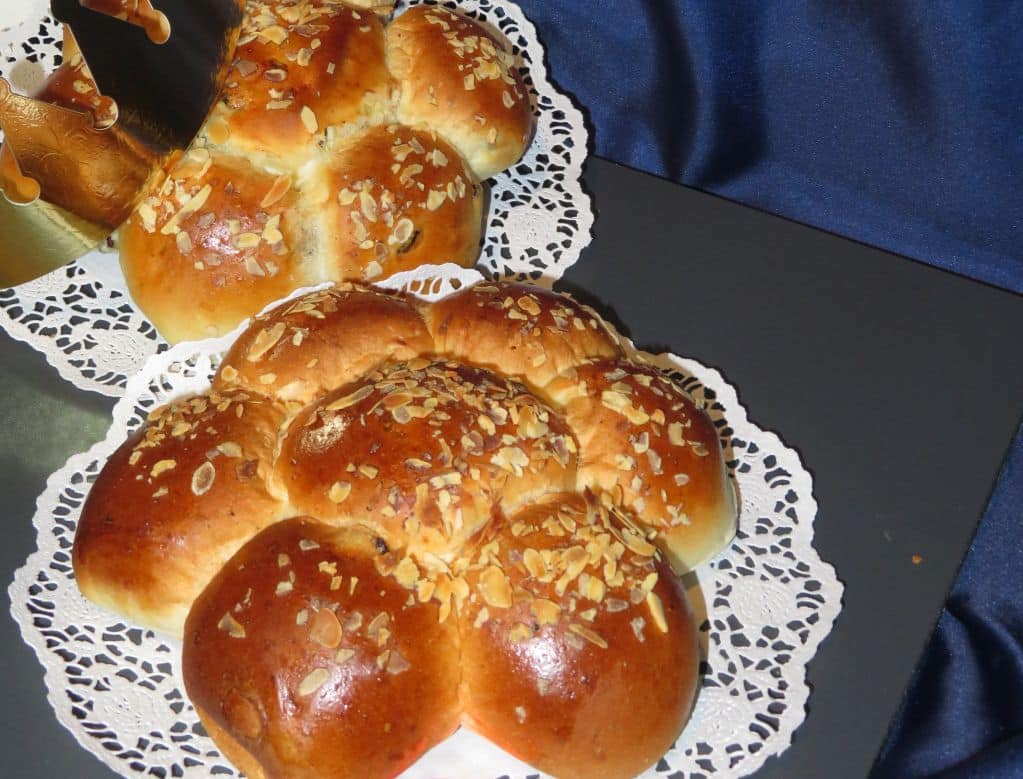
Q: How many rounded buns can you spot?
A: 11